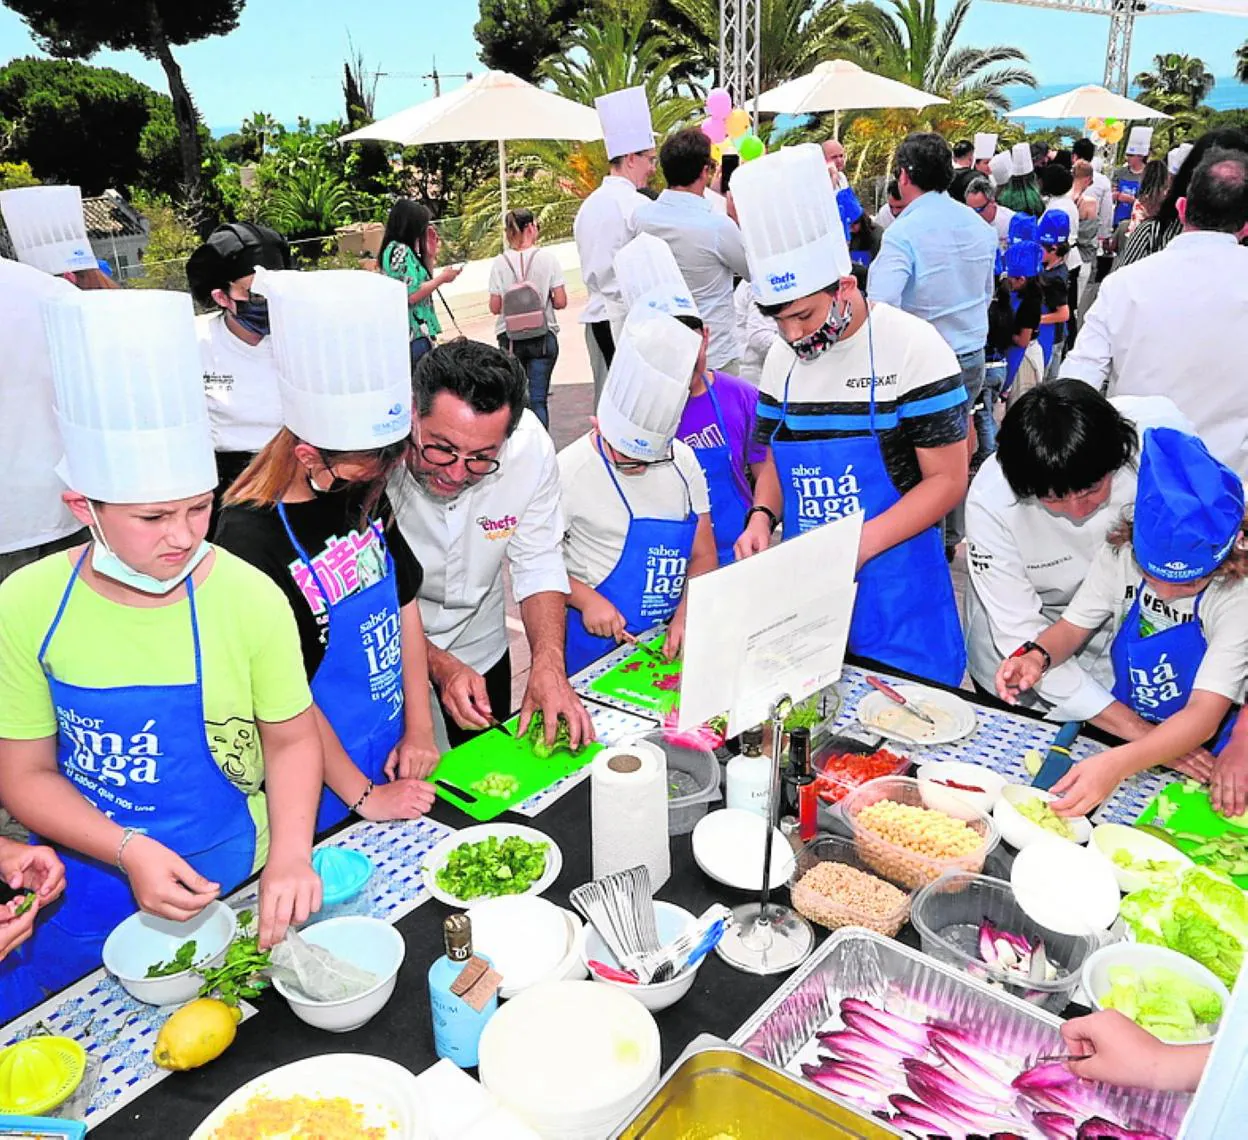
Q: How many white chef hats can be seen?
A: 12